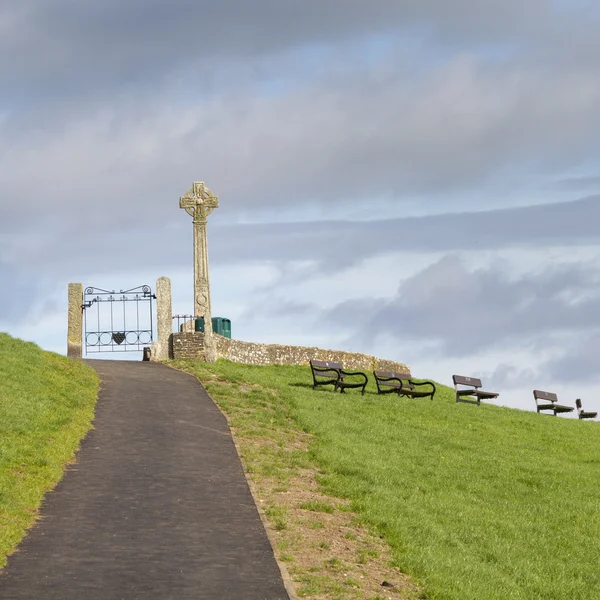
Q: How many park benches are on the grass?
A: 5